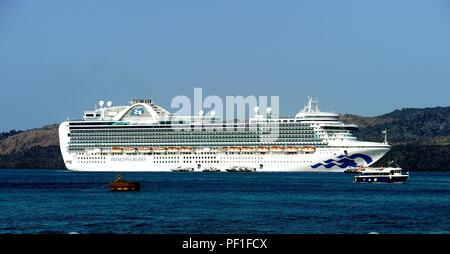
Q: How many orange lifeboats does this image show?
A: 12